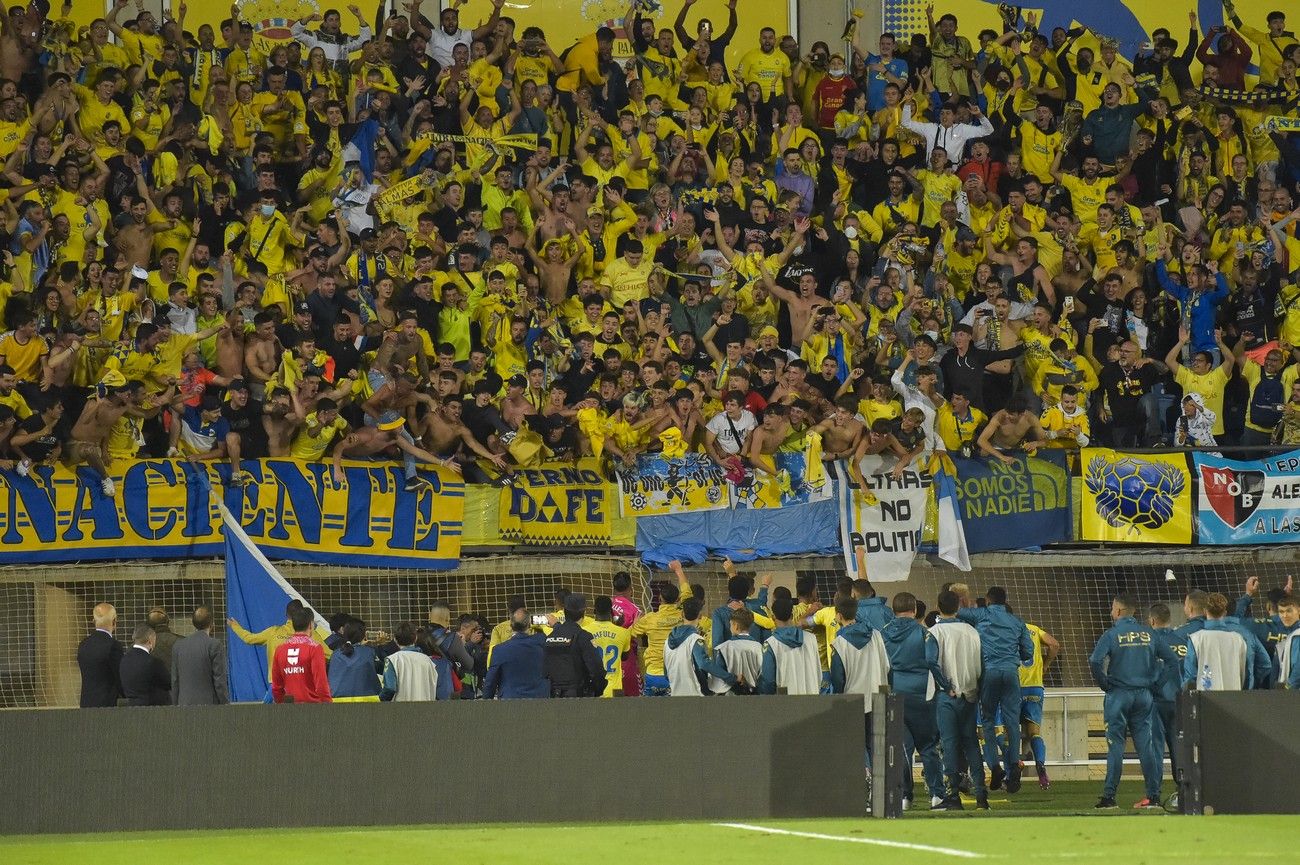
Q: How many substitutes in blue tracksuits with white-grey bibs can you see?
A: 8